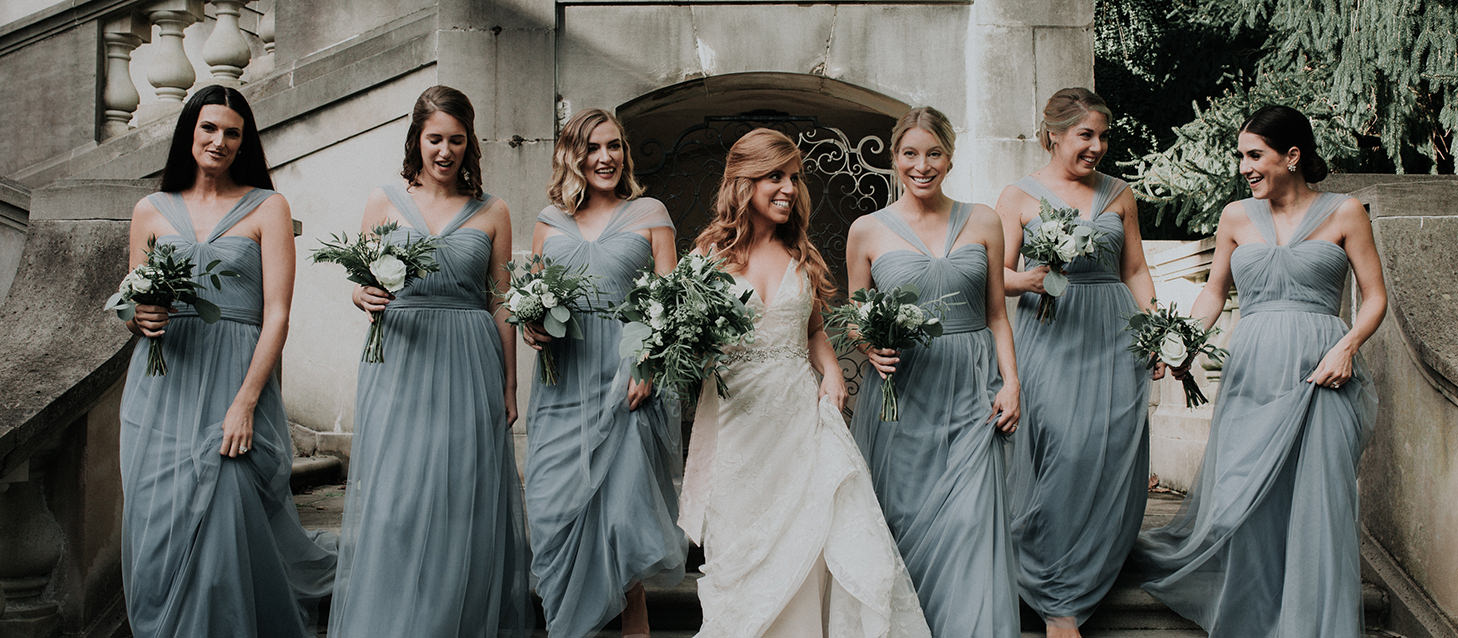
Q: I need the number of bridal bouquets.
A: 7